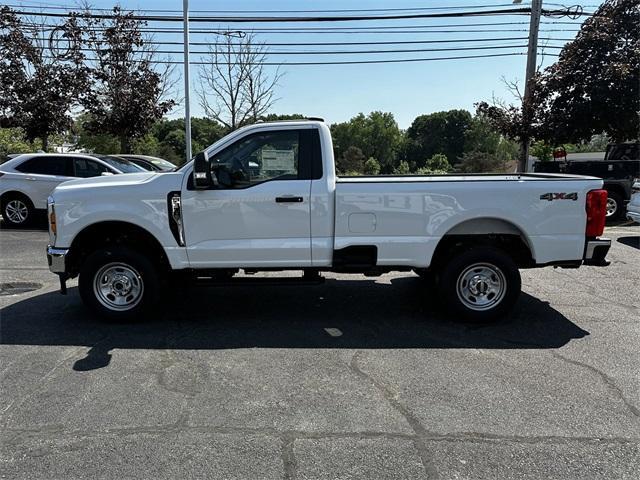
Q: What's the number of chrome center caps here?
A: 2